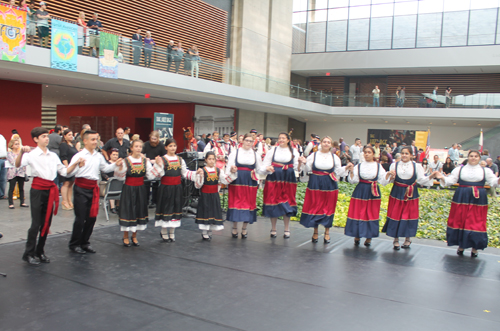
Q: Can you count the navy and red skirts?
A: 6